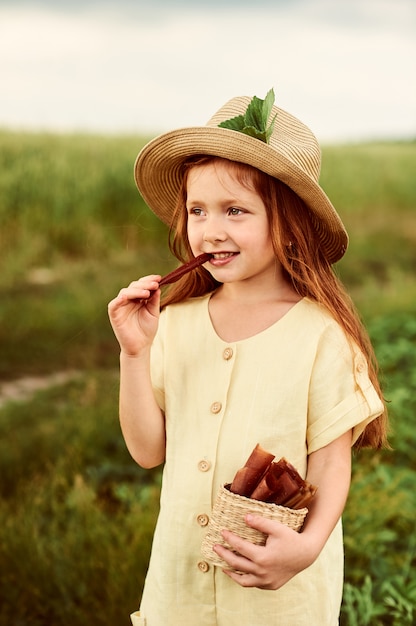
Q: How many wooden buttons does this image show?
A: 6